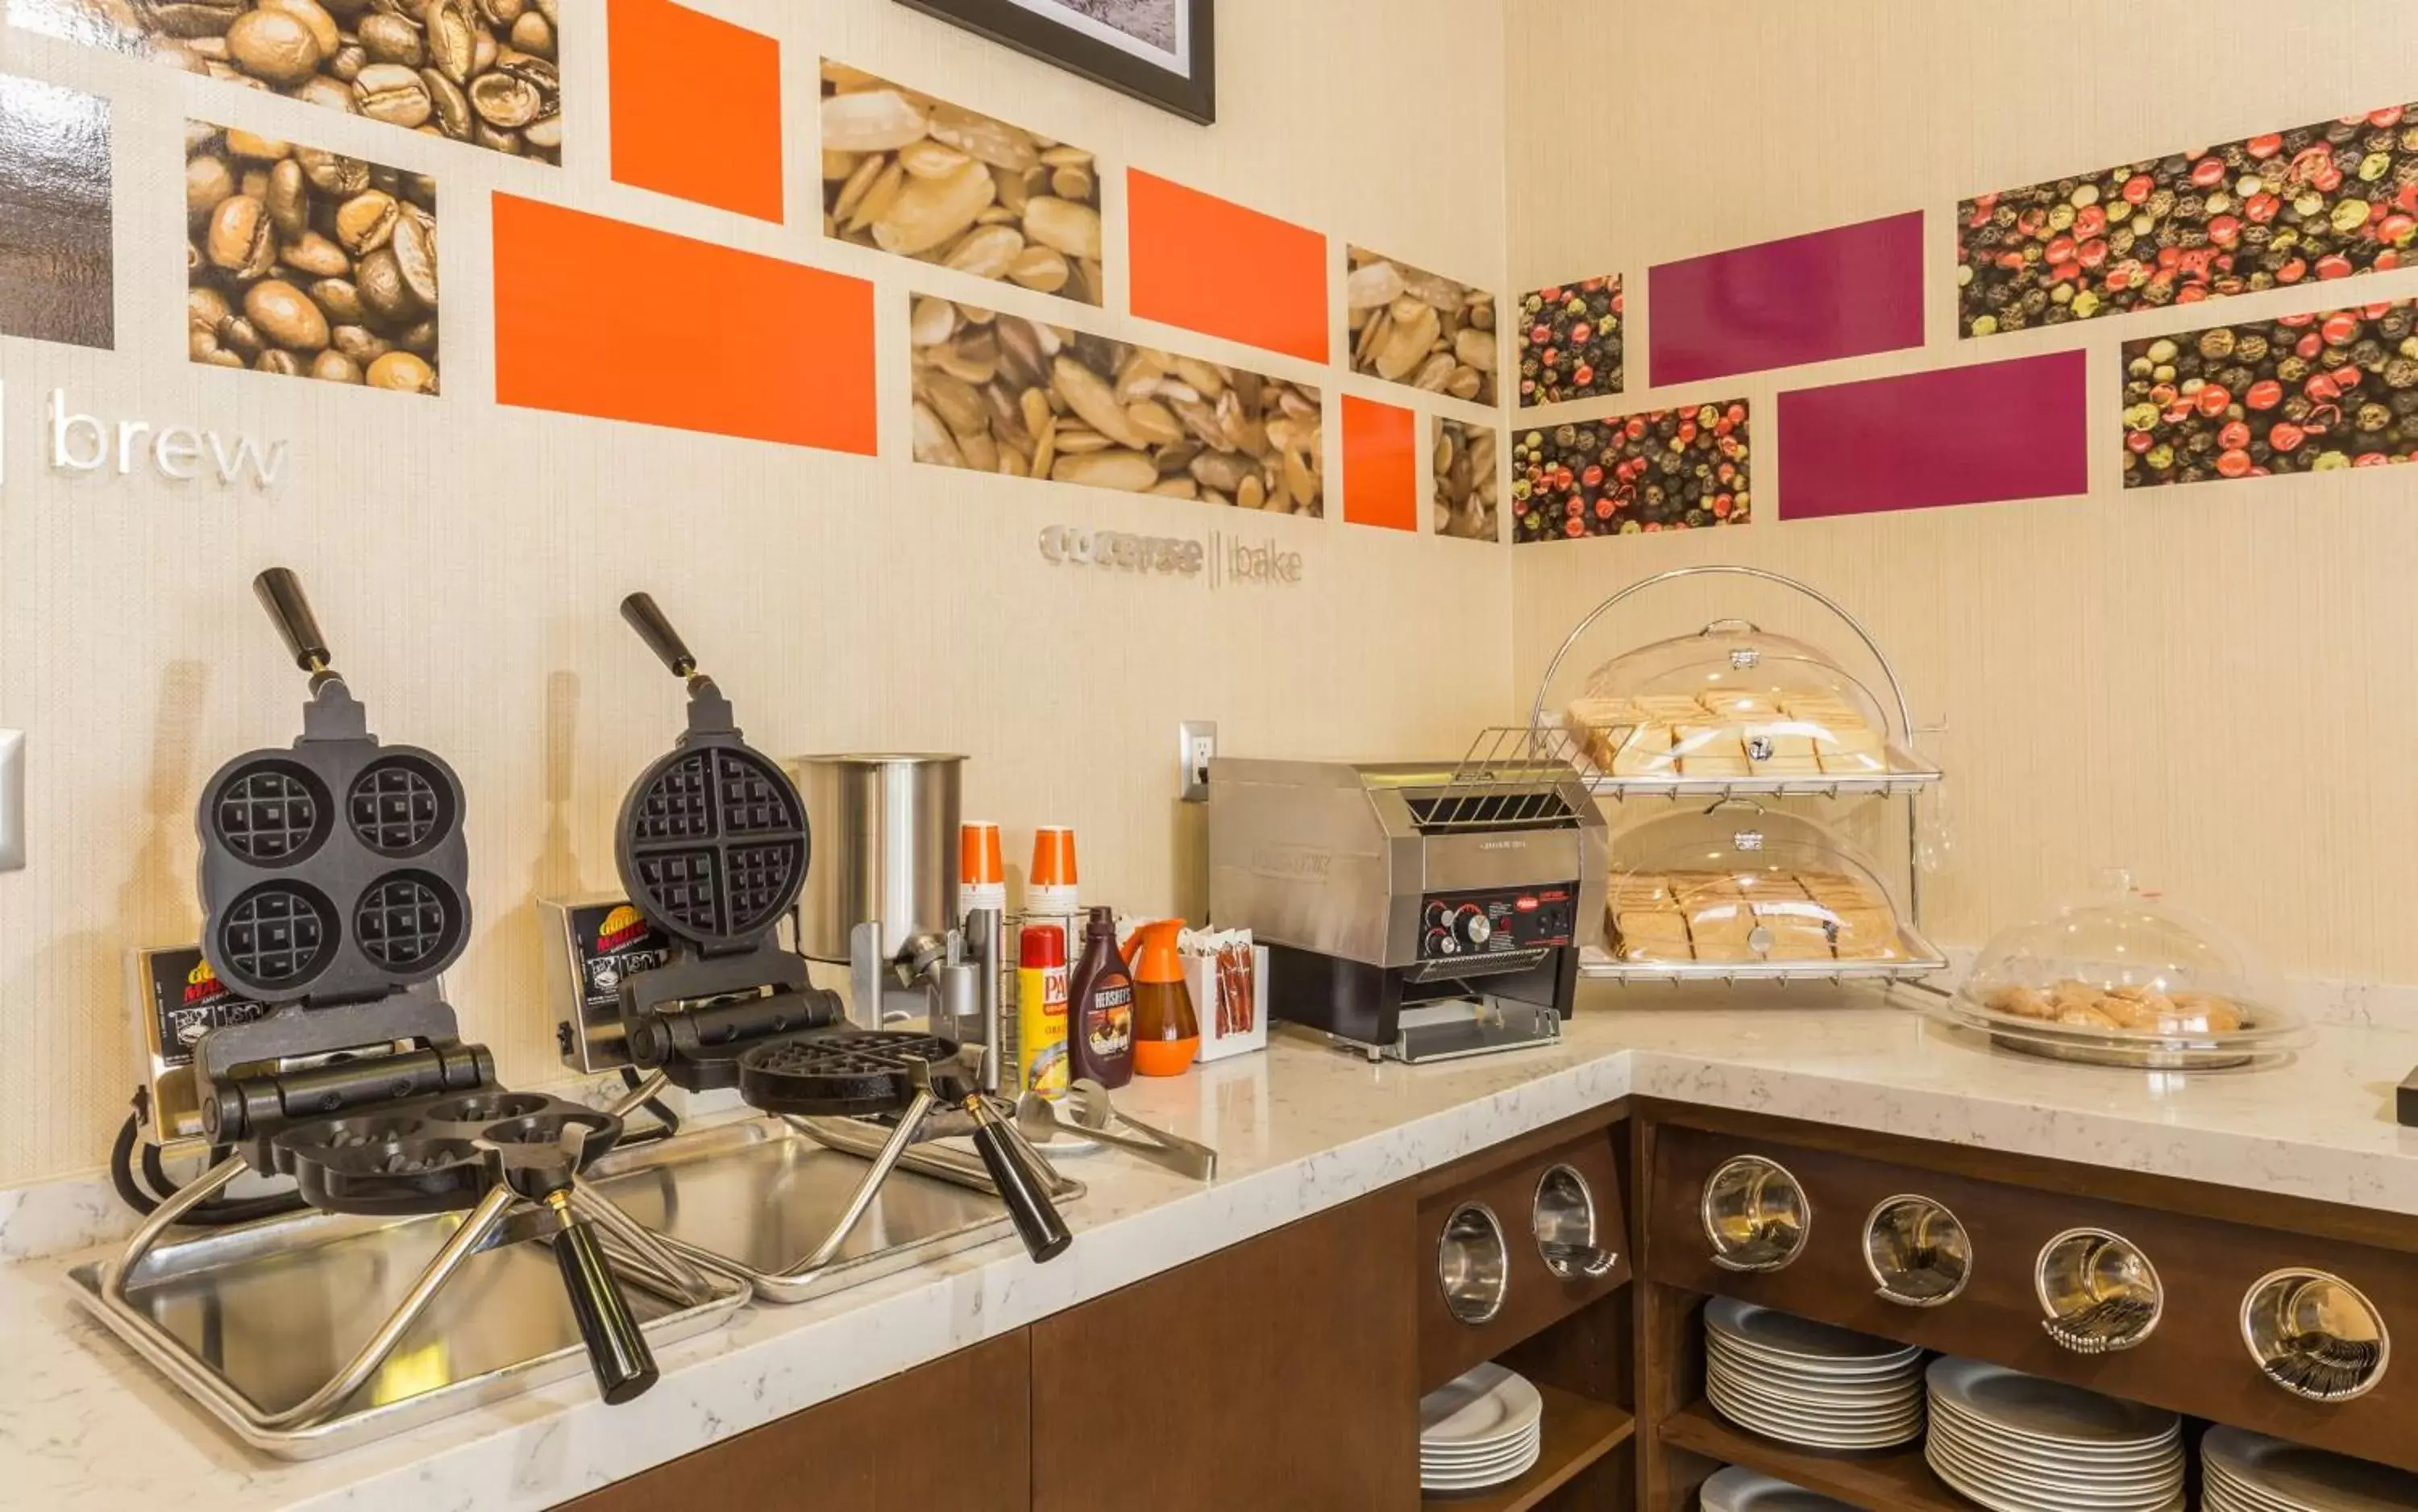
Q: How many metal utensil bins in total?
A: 6